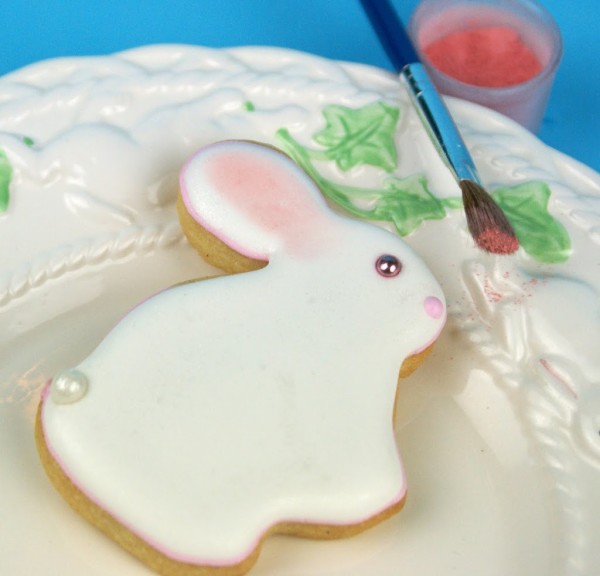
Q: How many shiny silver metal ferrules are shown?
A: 1